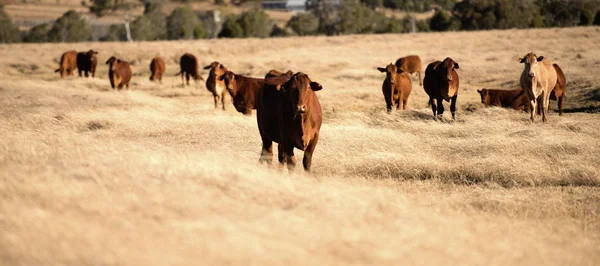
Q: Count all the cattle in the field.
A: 14